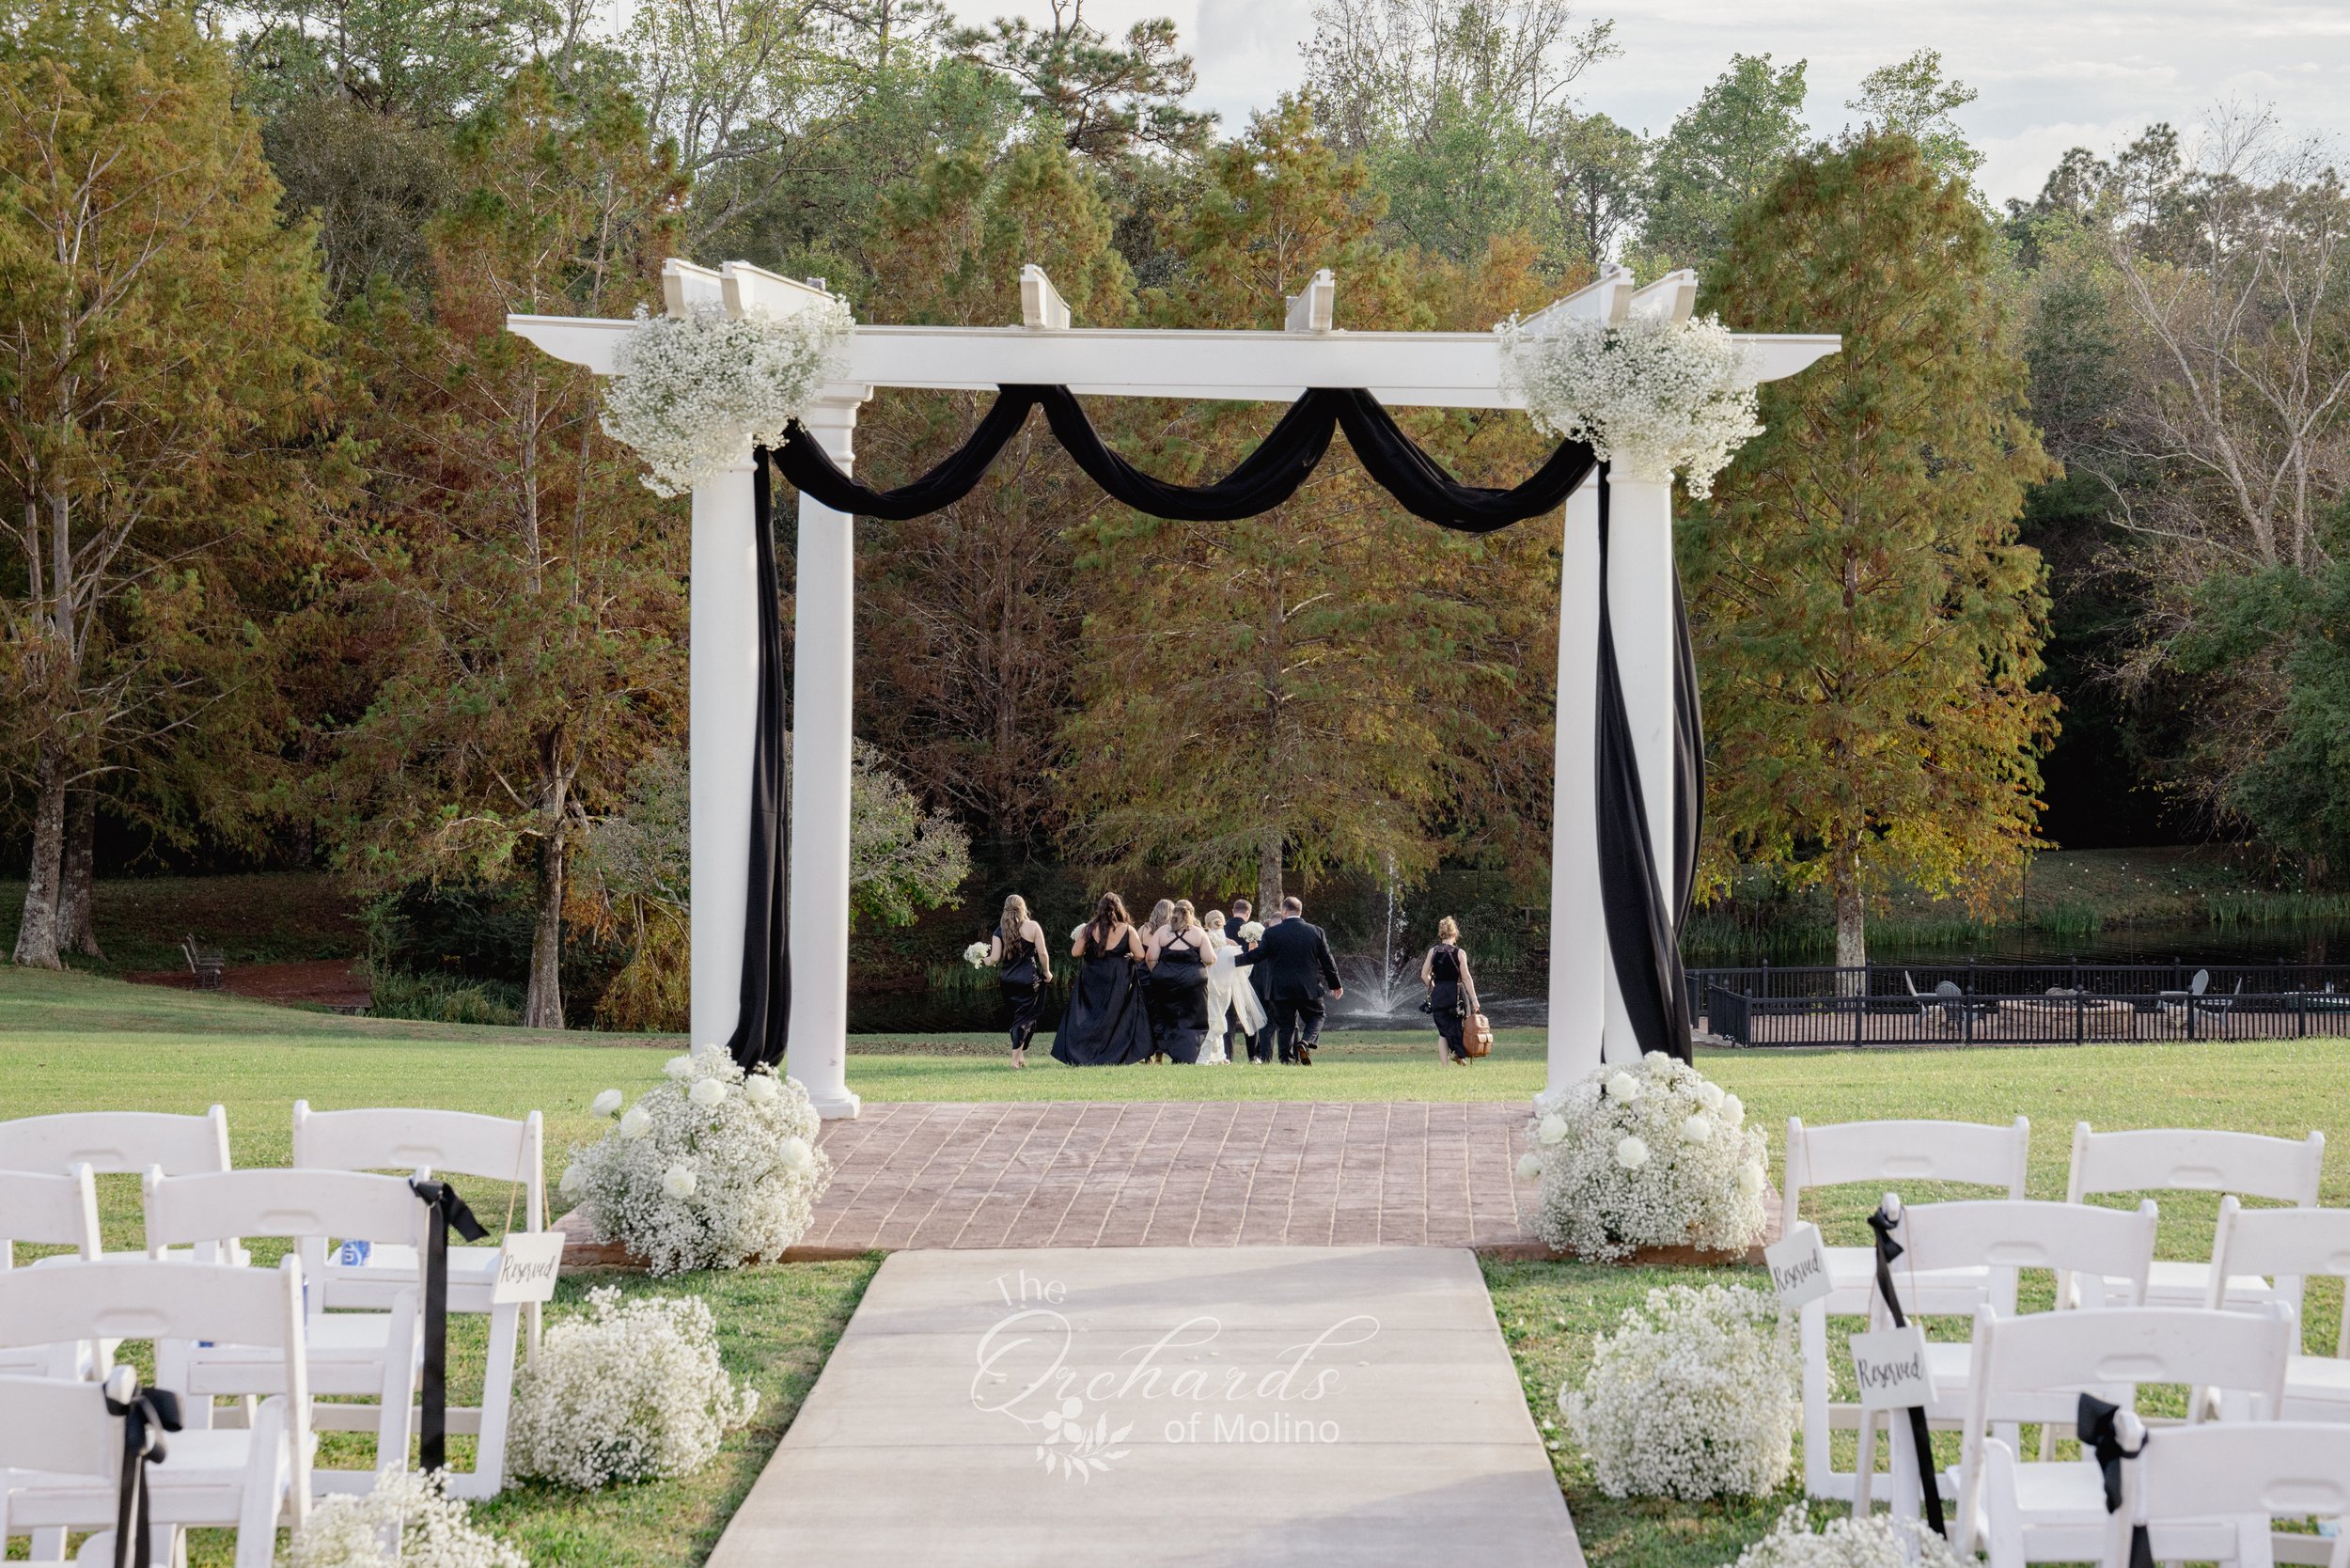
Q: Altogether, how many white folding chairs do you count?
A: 12